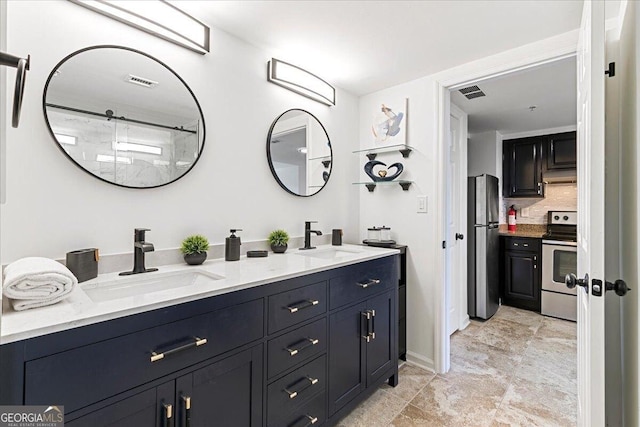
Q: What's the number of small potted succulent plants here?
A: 2